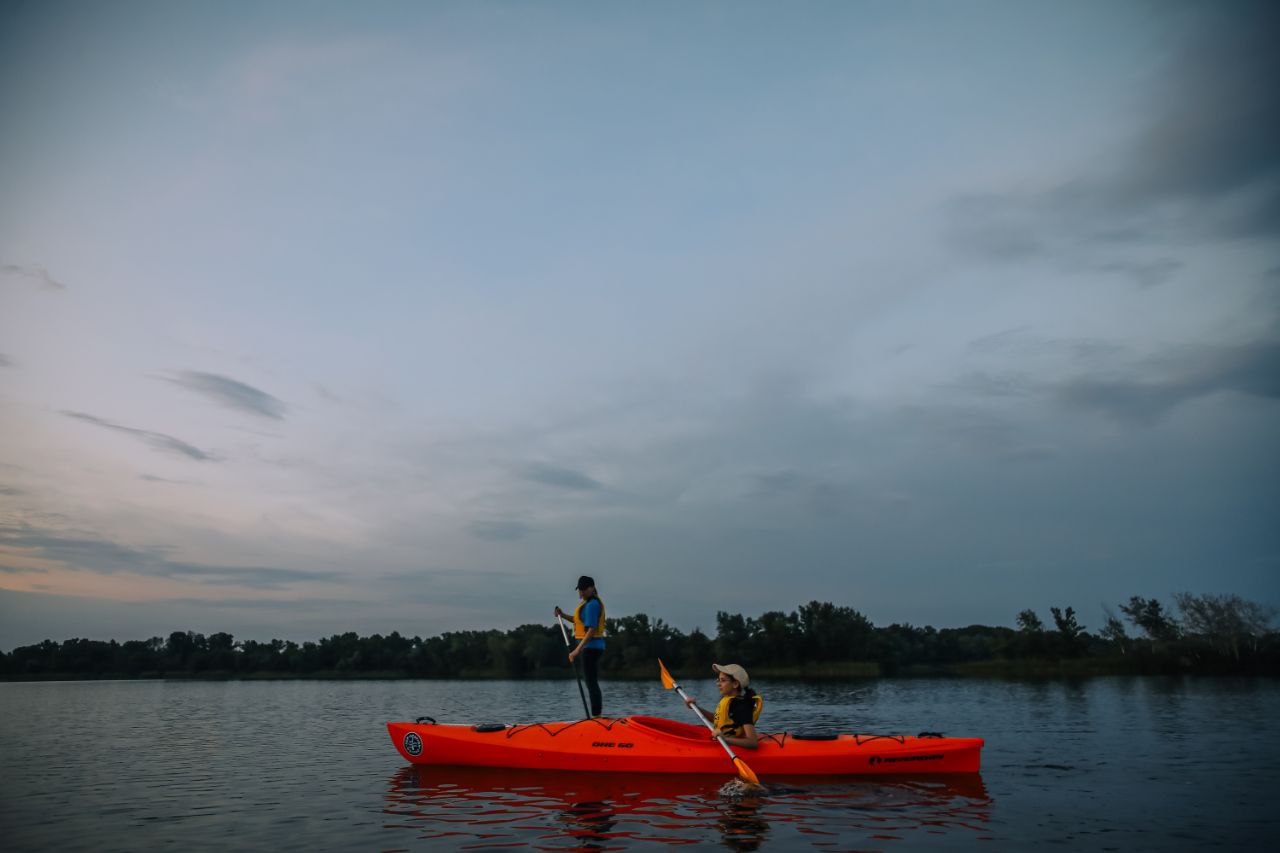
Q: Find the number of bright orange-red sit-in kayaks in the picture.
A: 1